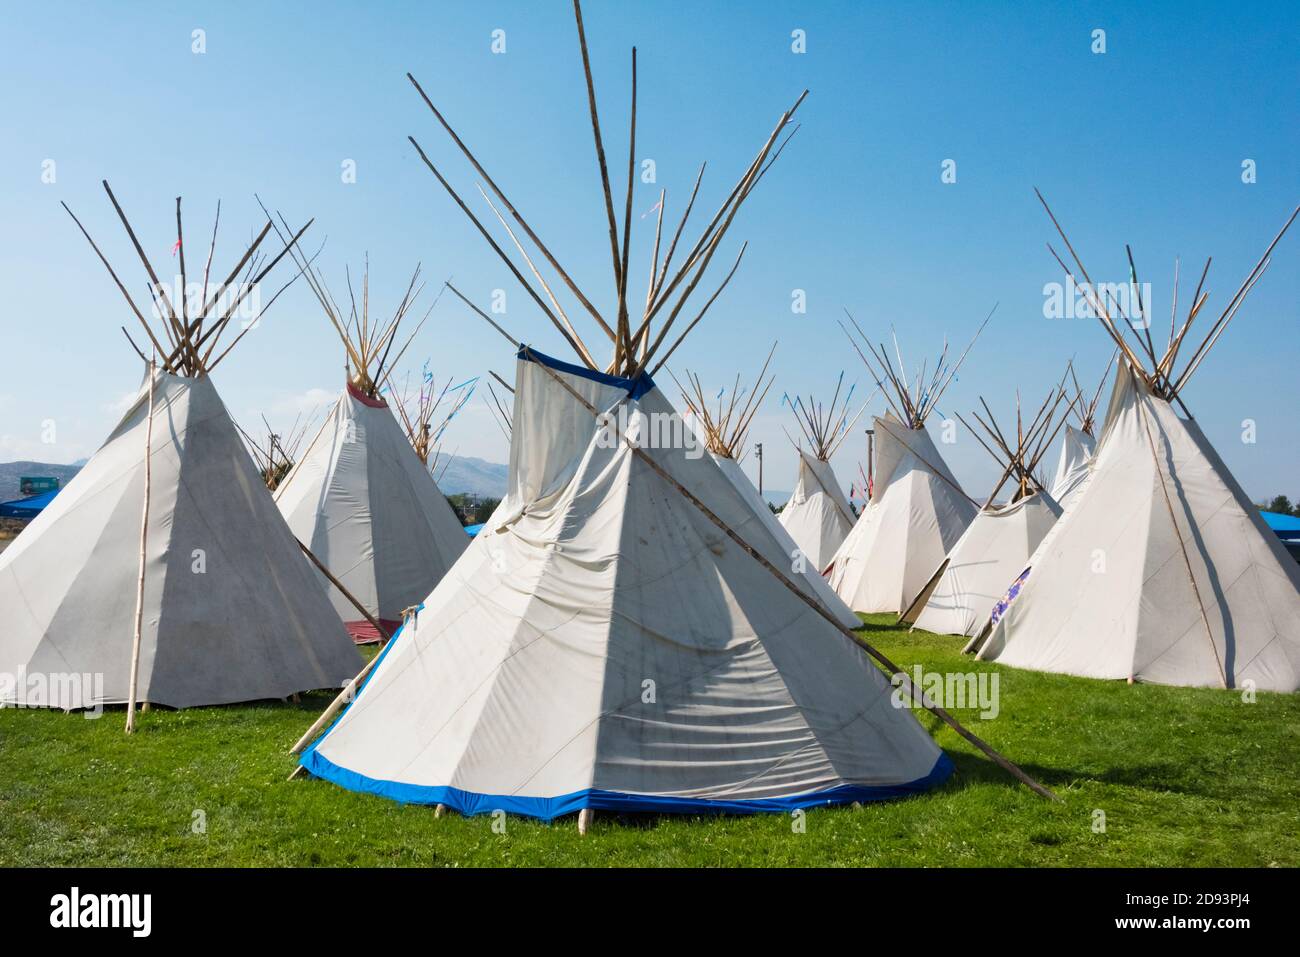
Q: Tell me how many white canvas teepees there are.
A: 9